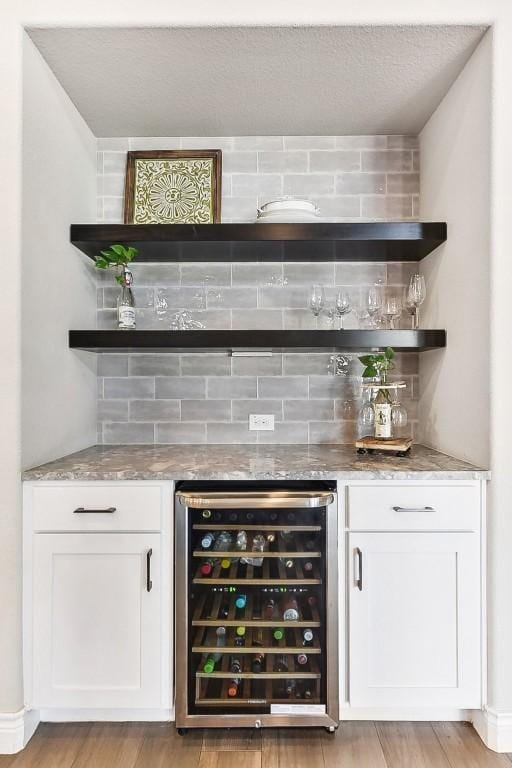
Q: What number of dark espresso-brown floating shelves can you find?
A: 2